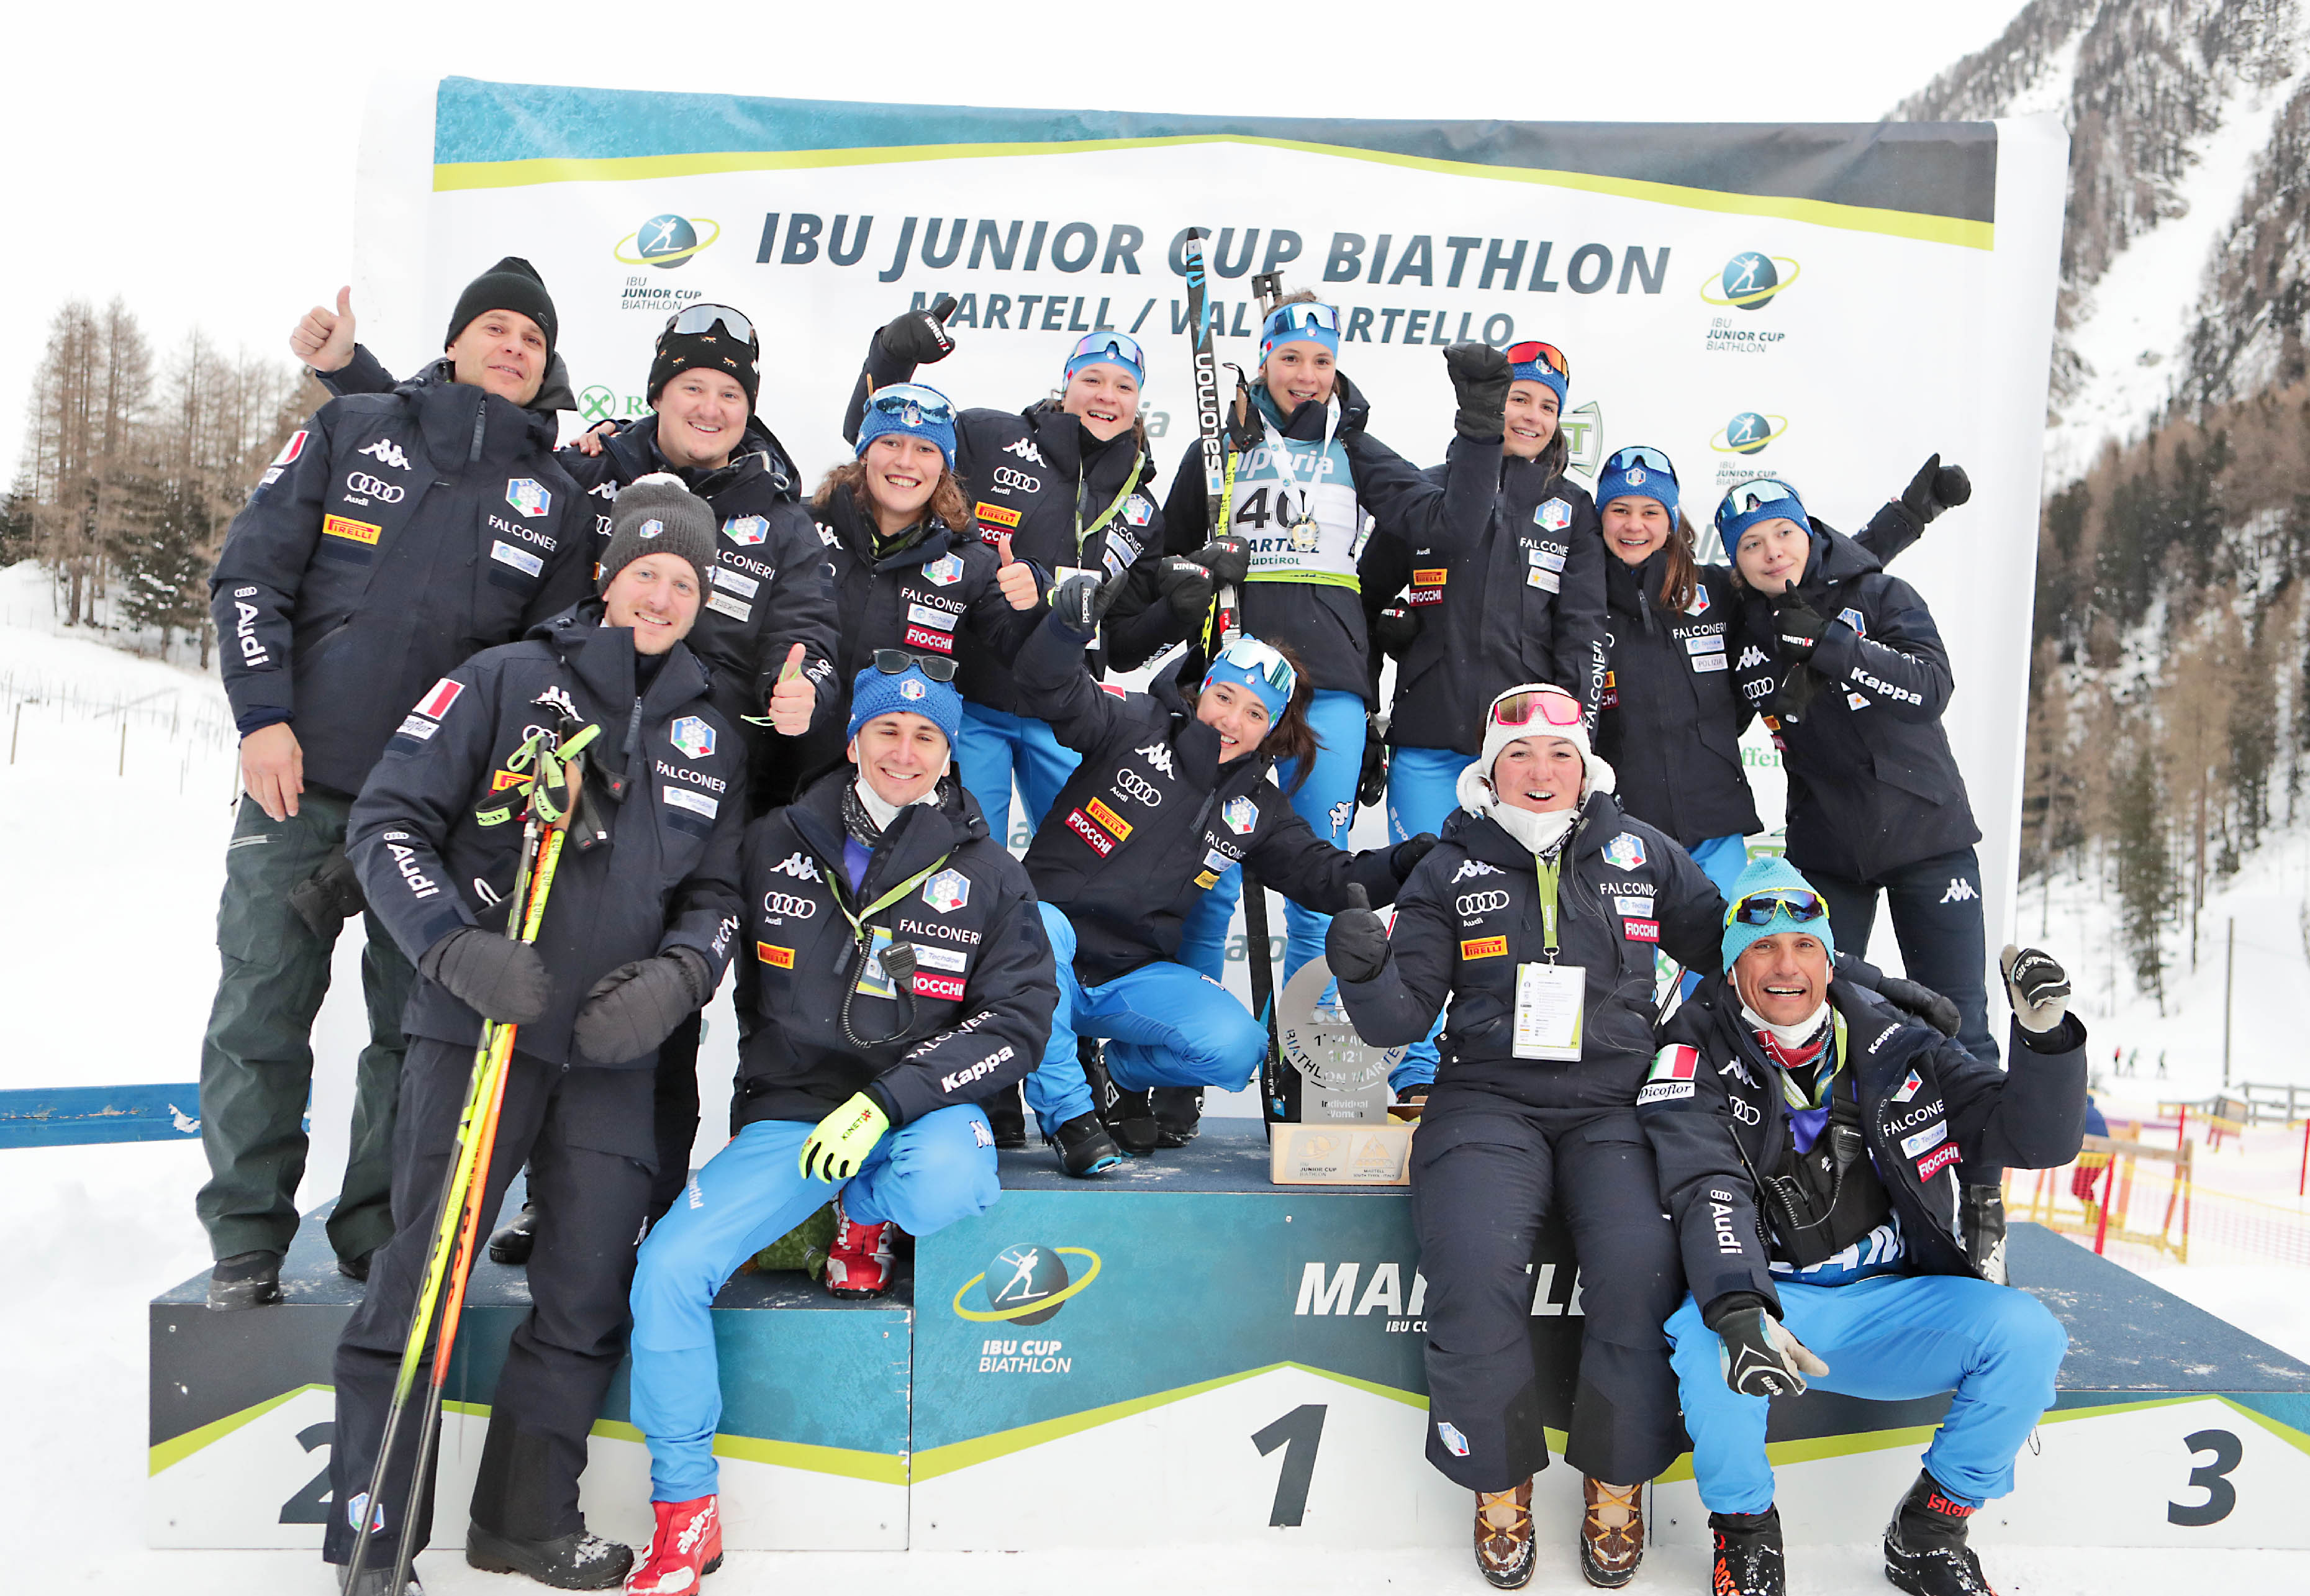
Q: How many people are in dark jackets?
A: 13